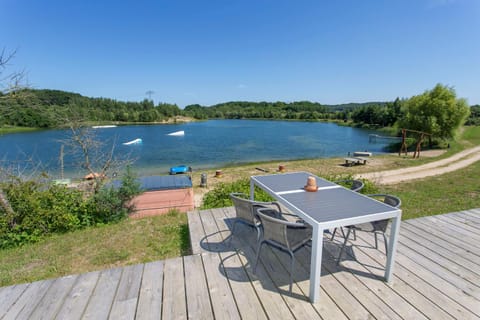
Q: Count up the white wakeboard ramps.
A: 3